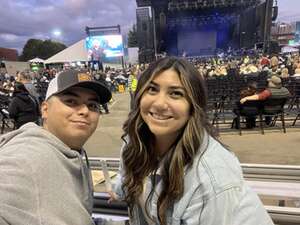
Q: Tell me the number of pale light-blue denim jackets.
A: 1